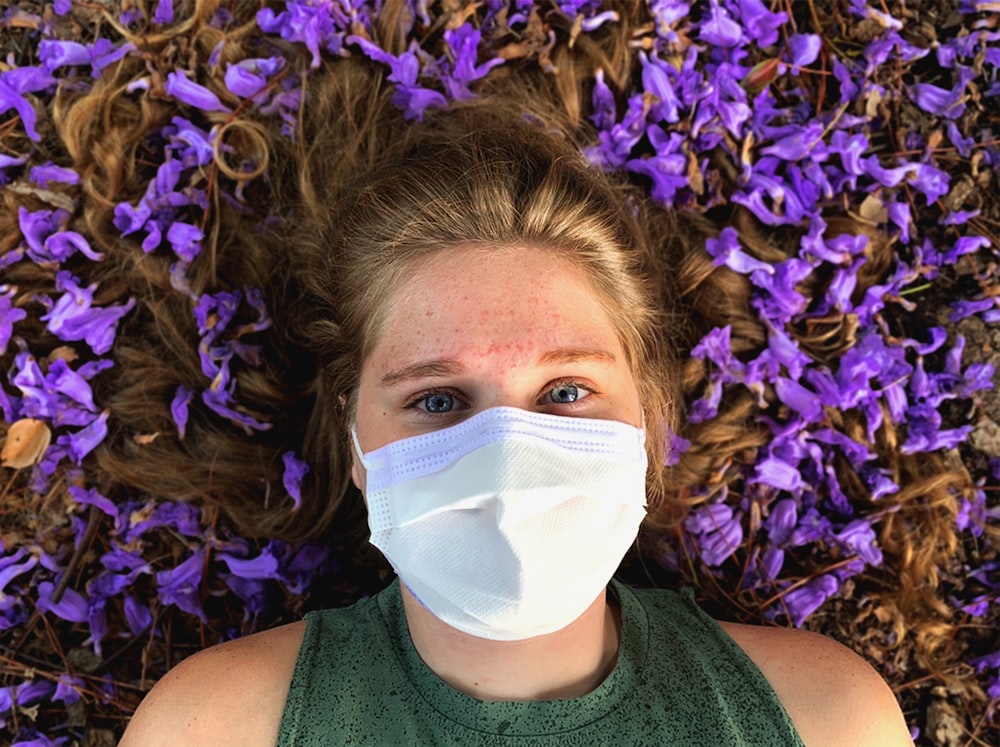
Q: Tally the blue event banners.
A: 0